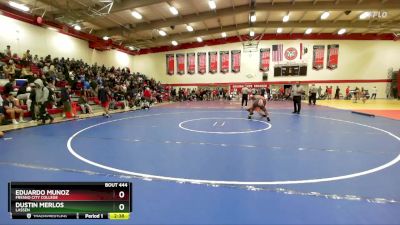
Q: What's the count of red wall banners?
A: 10